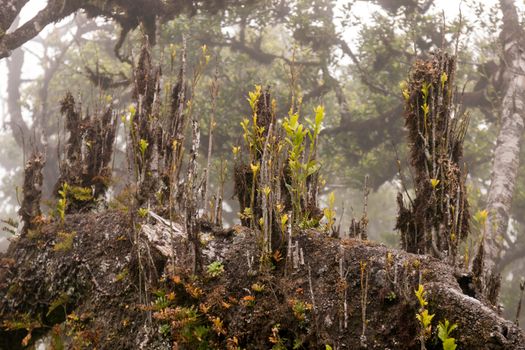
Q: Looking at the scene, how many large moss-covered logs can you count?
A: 1